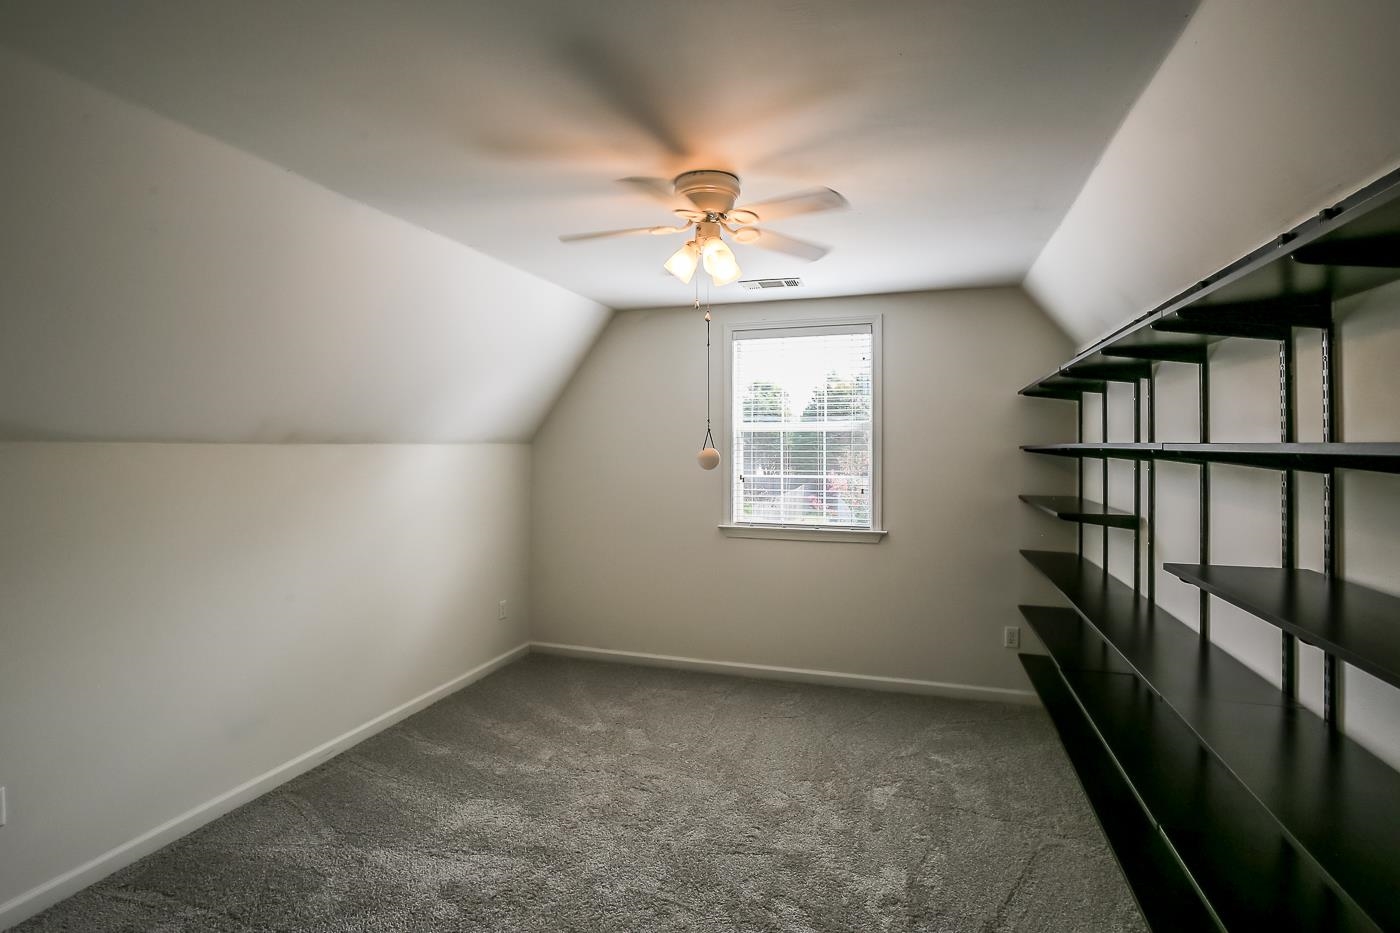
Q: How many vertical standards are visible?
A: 7